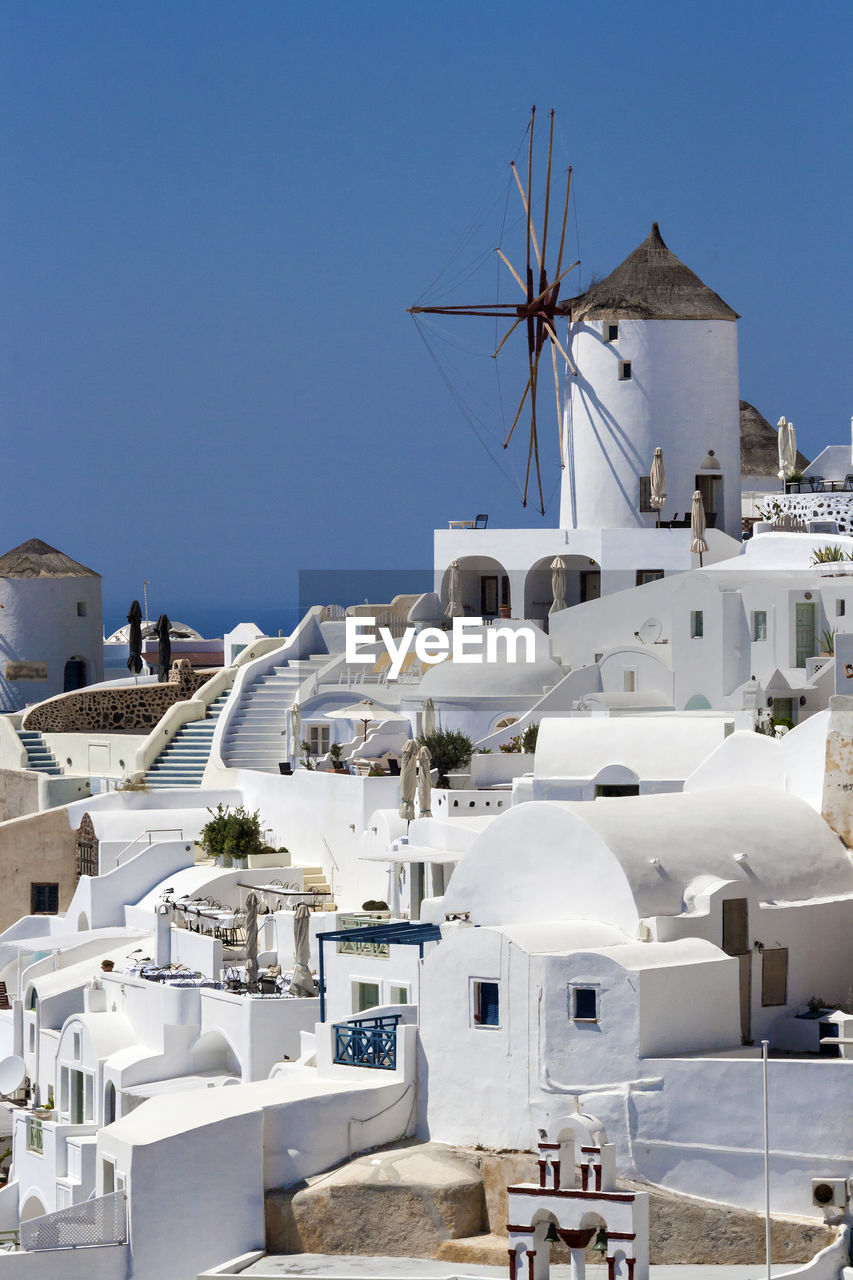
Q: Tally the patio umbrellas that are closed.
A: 14